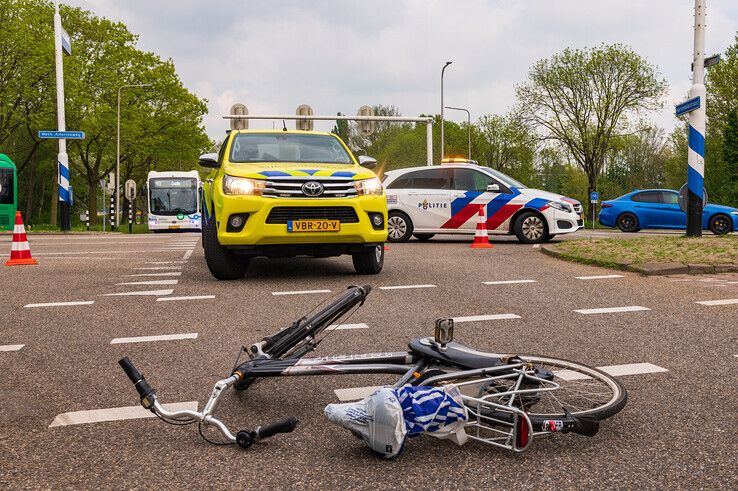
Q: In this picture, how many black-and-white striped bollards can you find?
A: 3